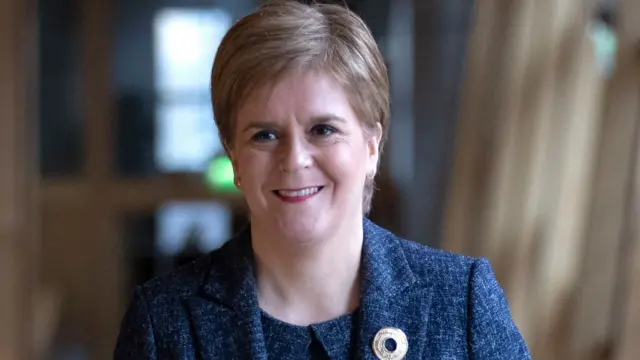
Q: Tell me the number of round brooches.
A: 1